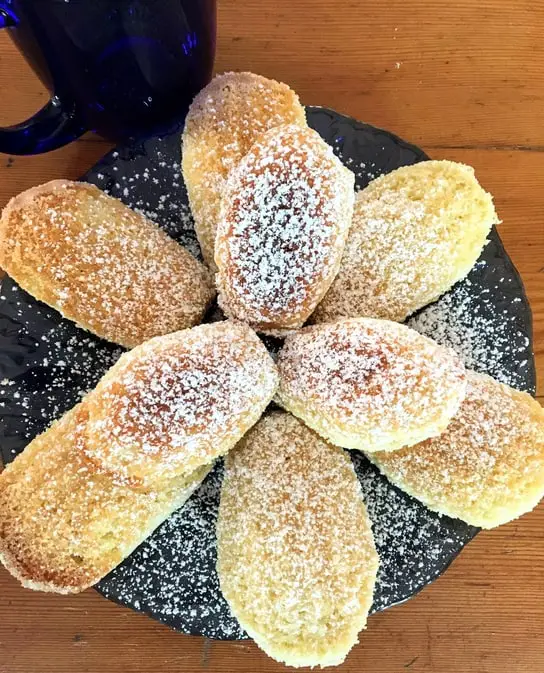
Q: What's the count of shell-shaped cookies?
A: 9